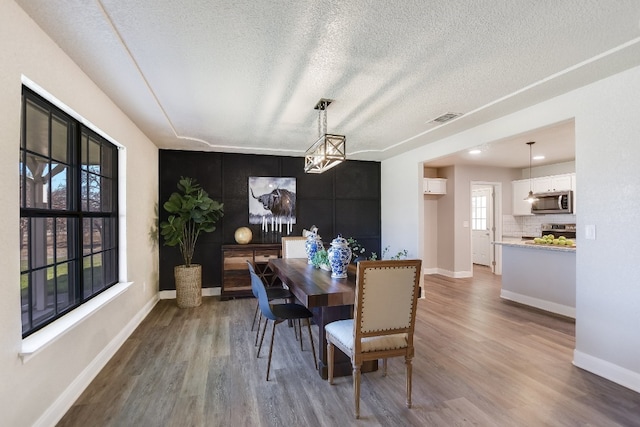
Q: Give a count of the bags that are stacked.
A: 0